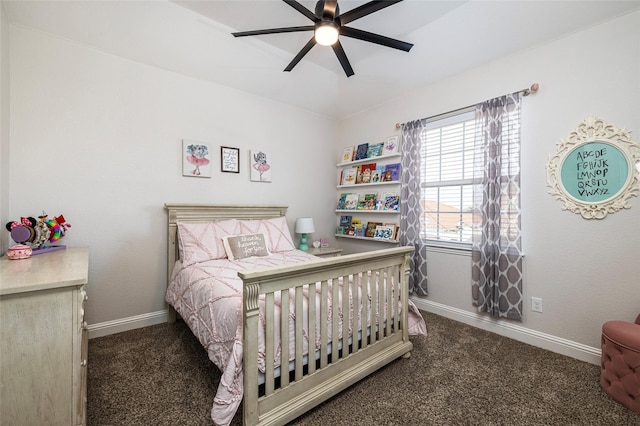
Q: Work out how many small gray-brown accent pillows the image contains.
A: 1